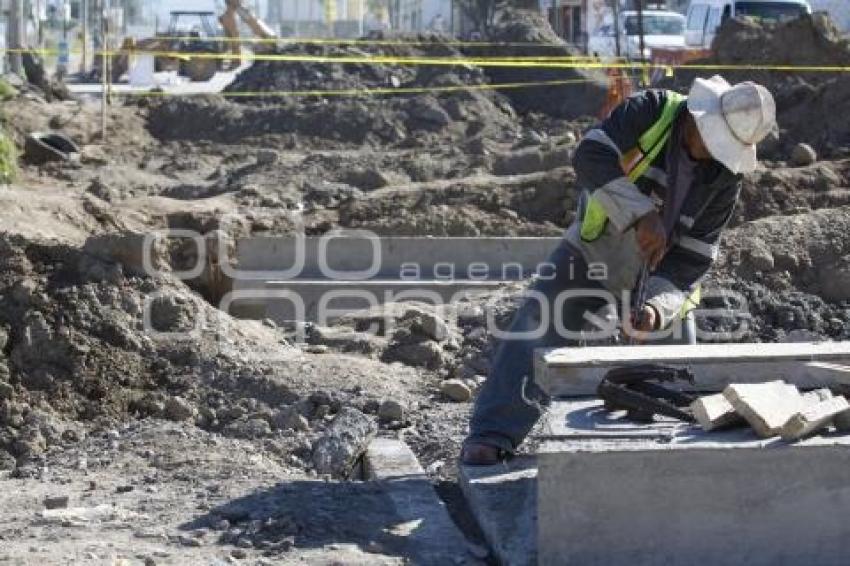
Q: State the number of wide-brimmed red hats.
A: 0